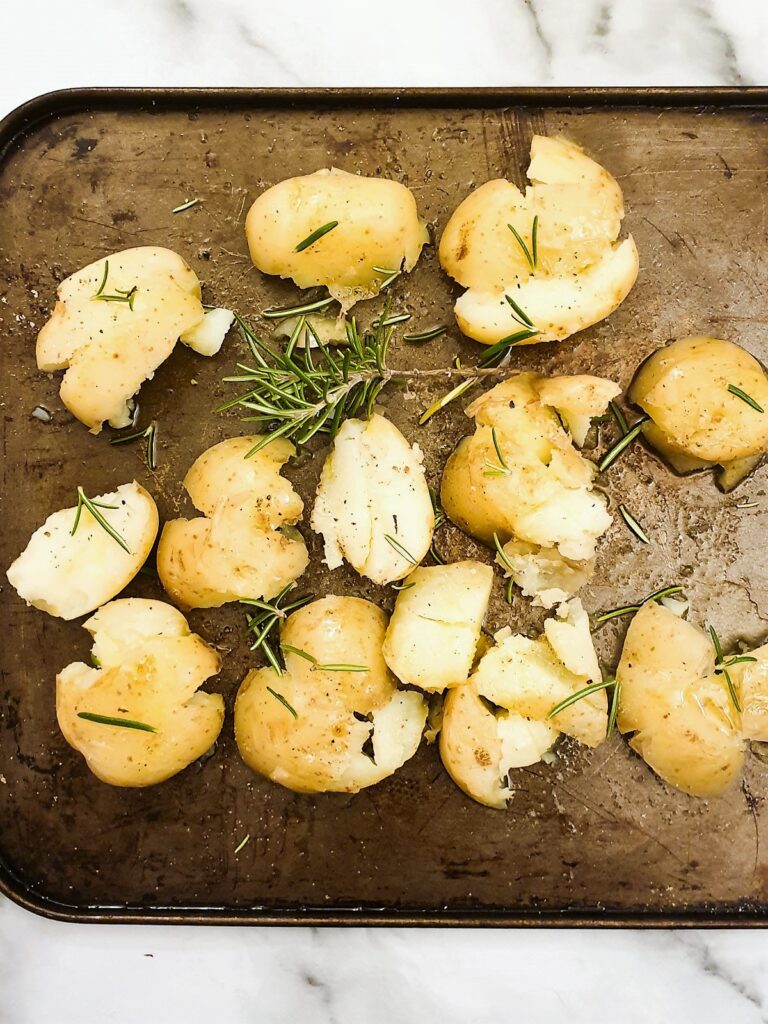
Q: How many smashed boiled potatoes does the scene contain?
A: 13